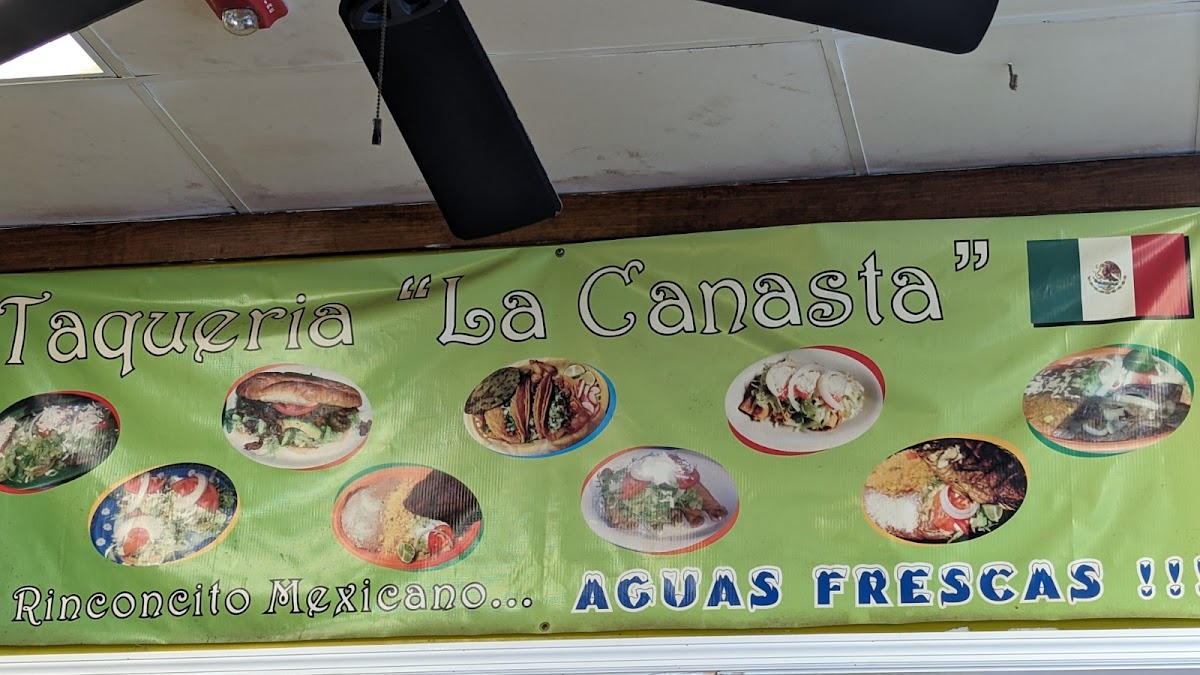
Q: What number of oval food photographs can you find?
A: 9